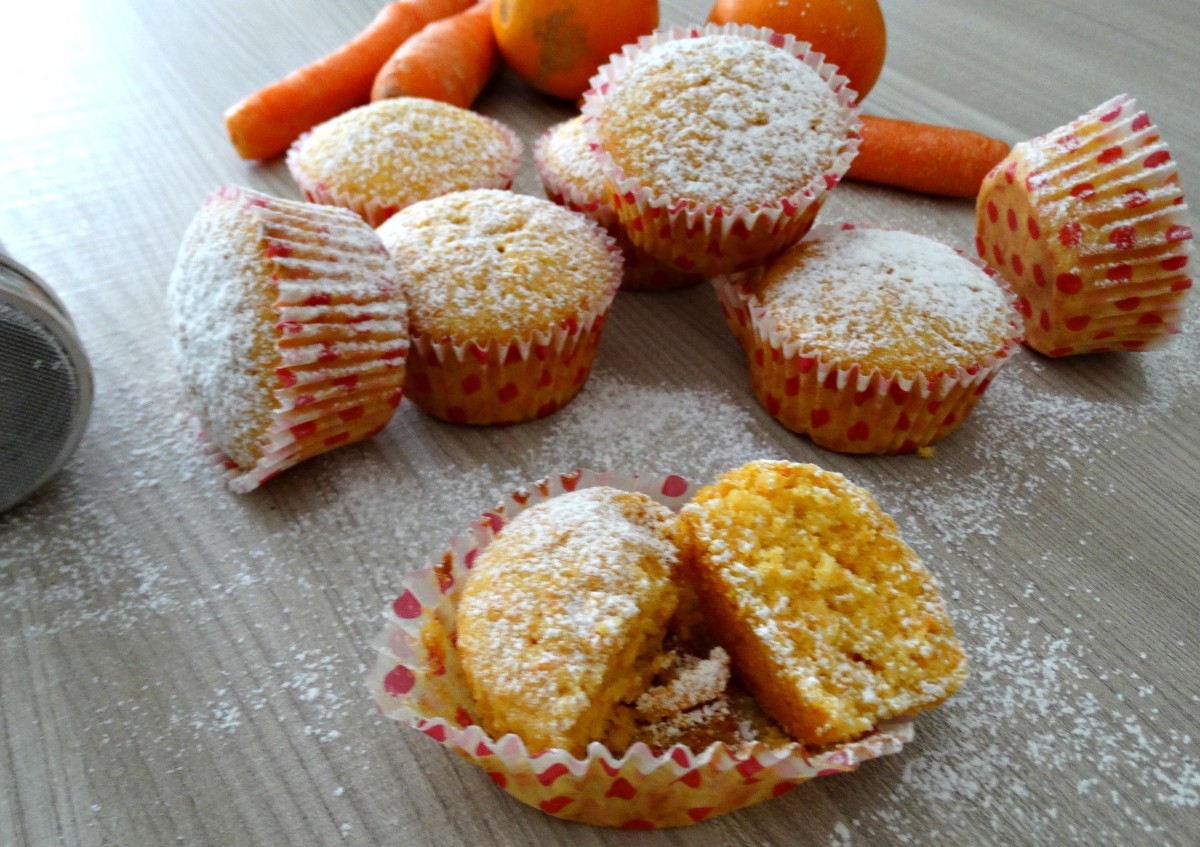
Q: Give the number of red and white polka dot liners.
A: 8